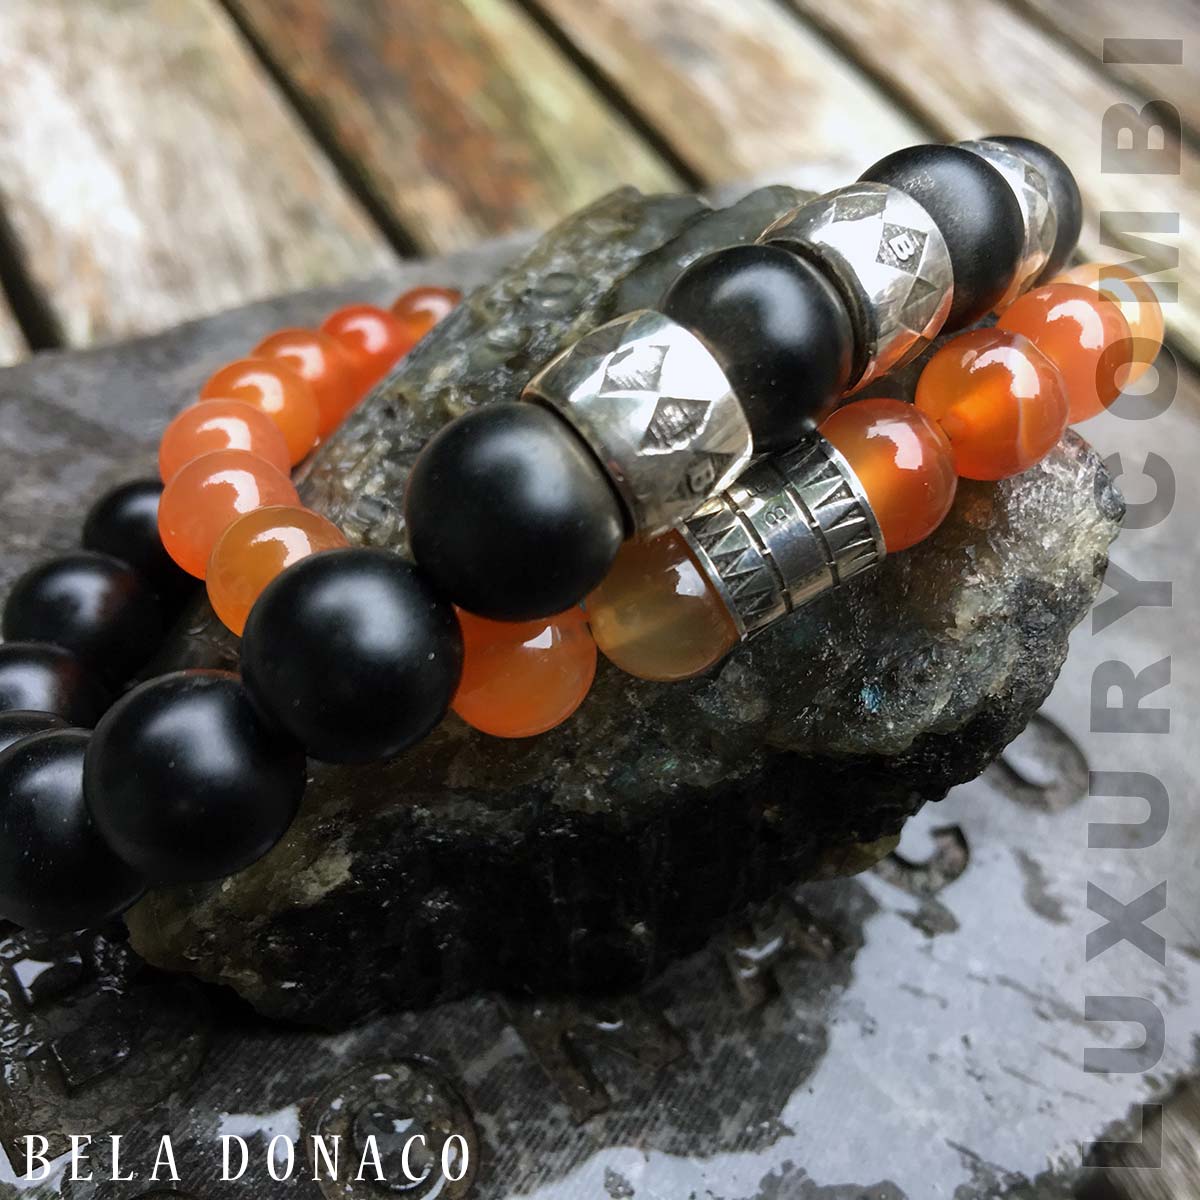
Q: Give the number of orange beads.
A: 13